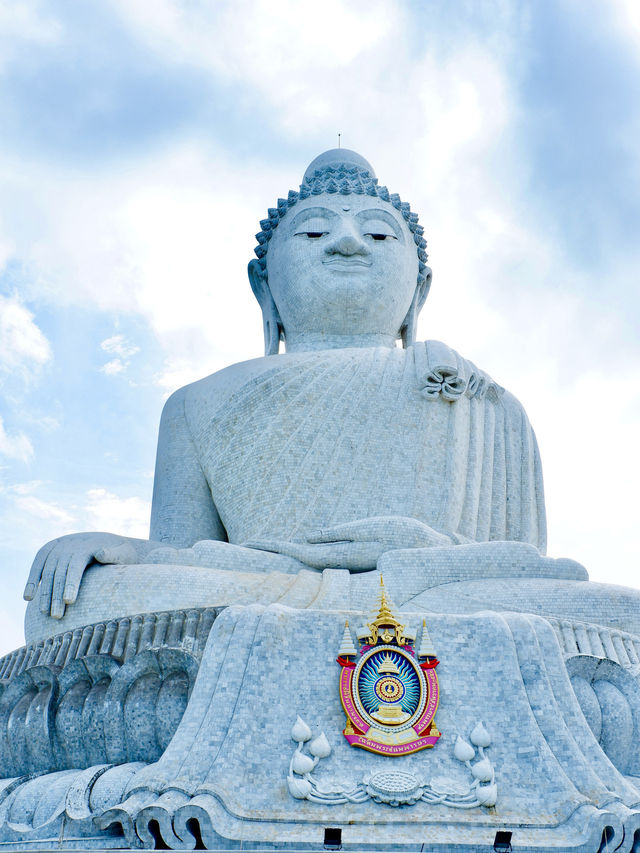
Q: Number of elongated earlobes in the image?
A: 2